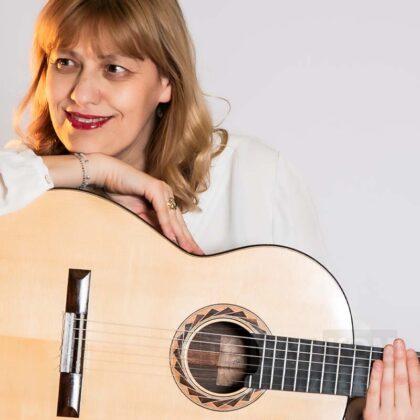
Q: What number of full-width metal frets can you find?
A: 9